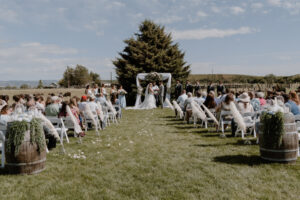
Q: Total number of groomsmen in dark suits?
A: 5